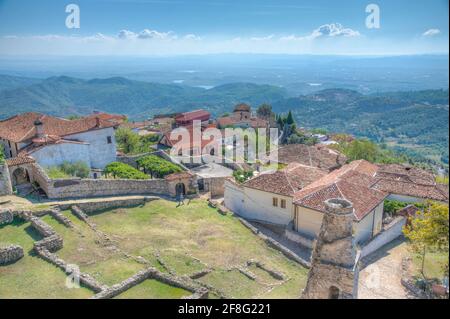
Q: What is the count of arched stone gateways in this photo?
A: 2